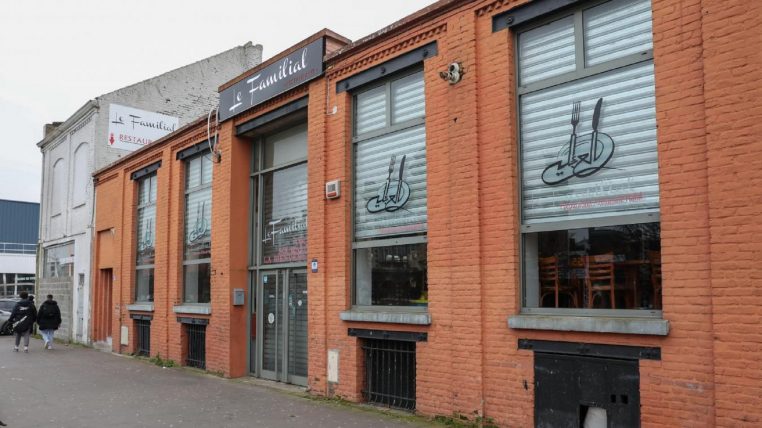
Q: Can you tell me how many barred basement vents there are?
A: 3